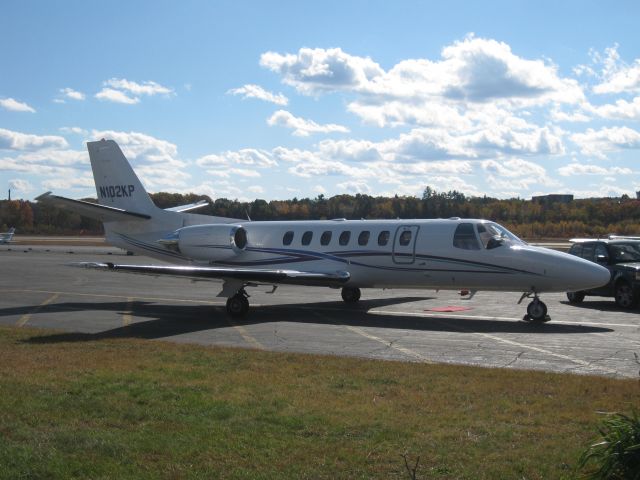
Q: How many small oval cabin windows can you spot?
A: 7